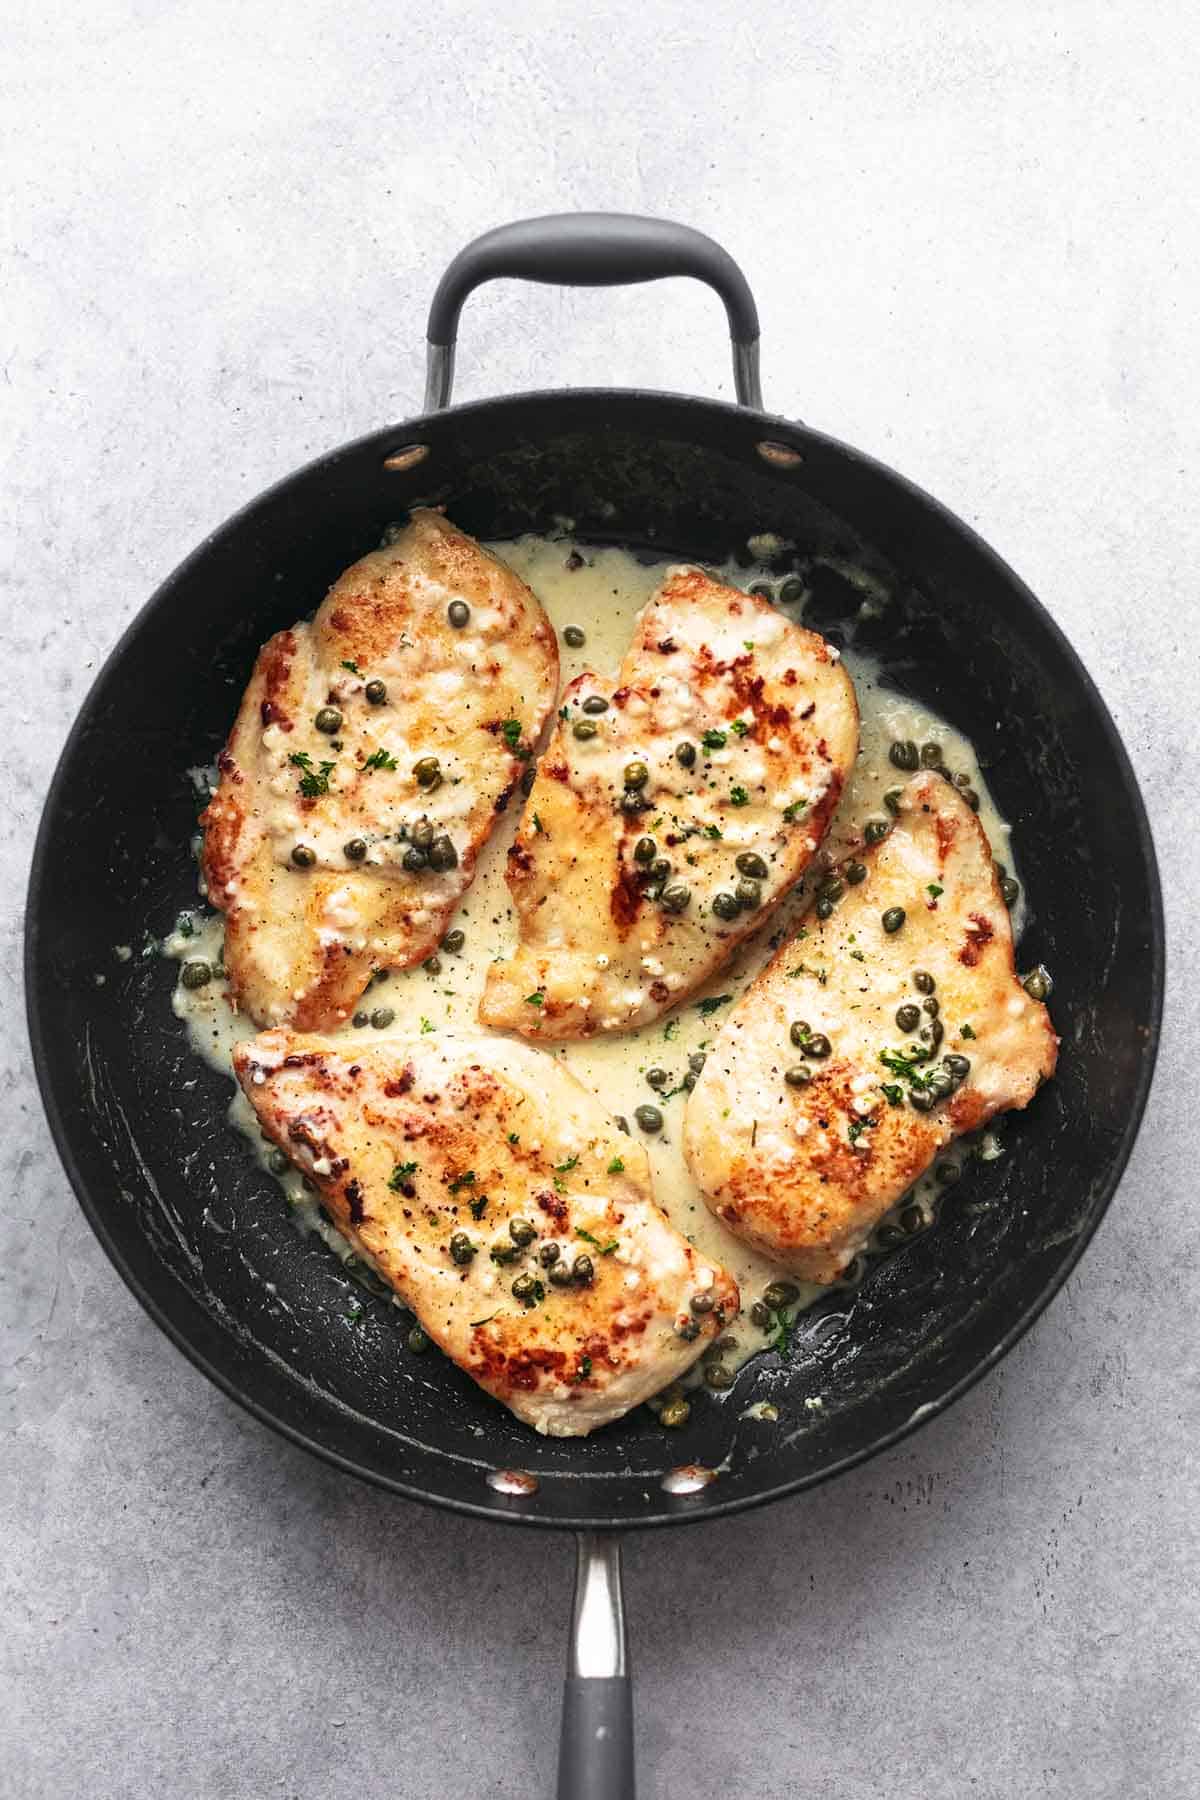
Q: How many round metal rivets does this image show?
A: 4